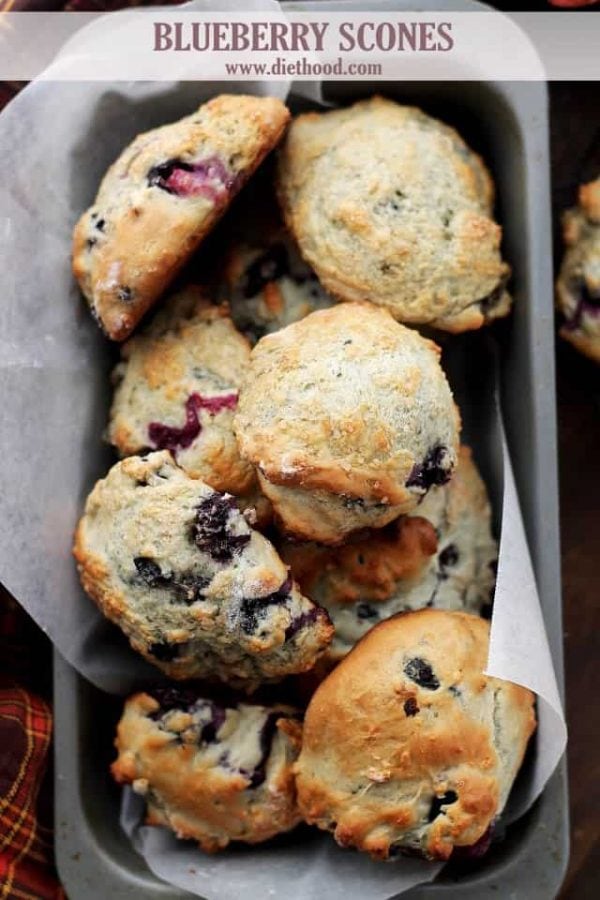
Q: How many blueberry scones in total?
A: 10